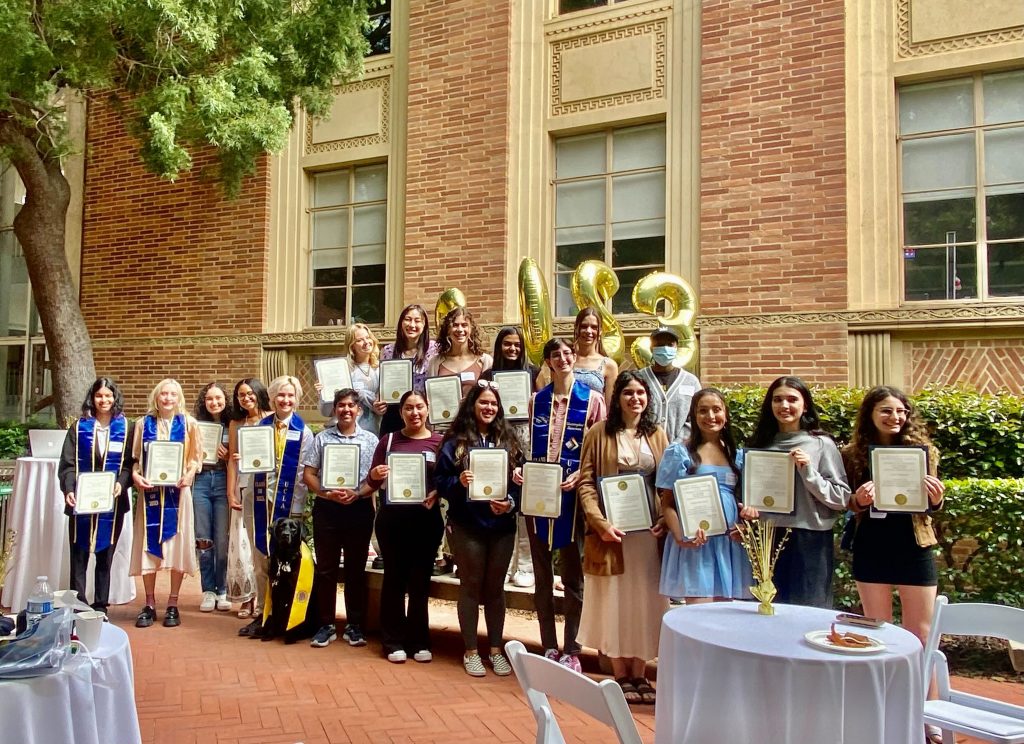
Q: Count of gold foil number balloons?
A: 4